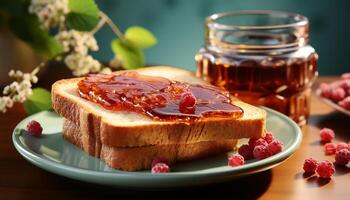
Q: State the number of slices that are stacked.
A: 2